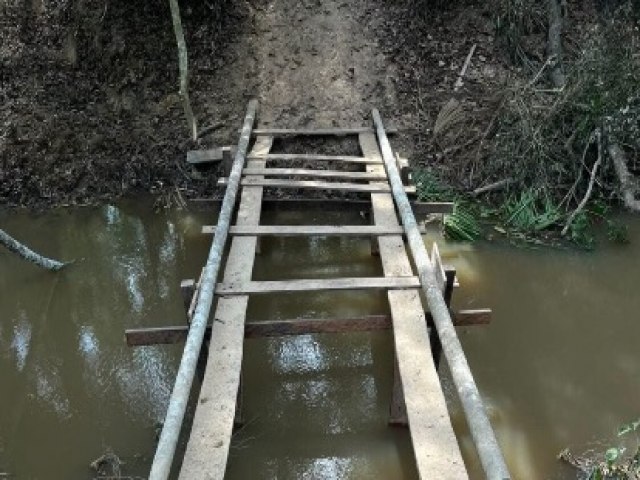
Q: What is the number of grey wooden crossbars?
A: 6